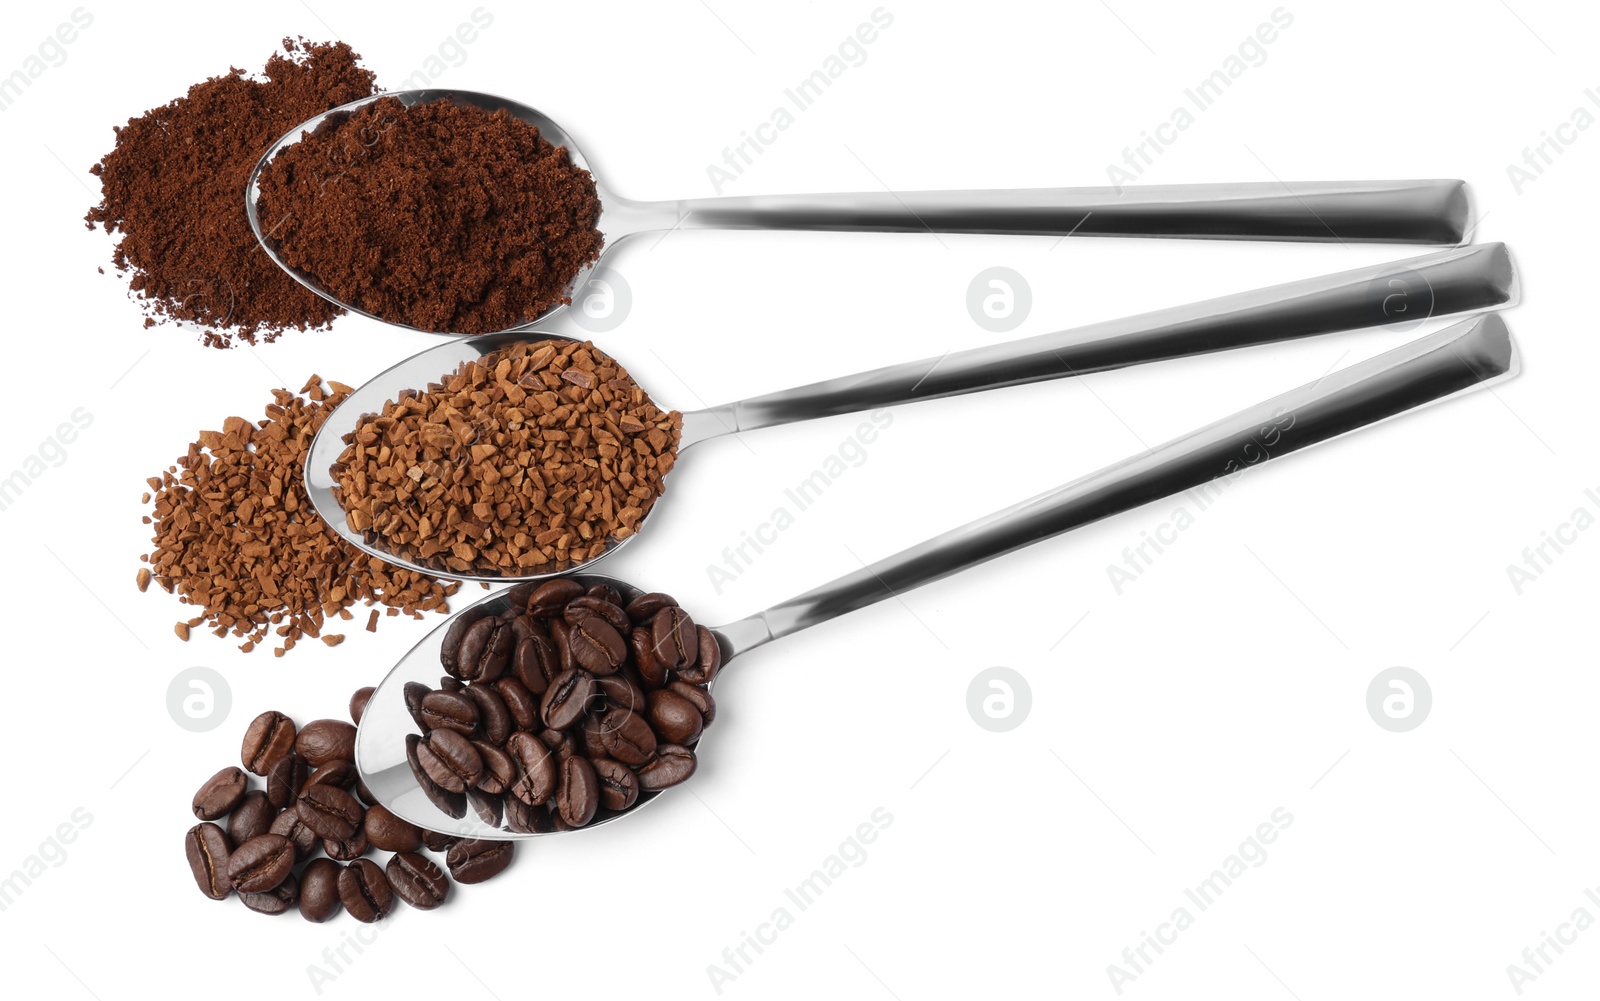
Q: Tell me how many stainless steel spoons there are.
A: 3